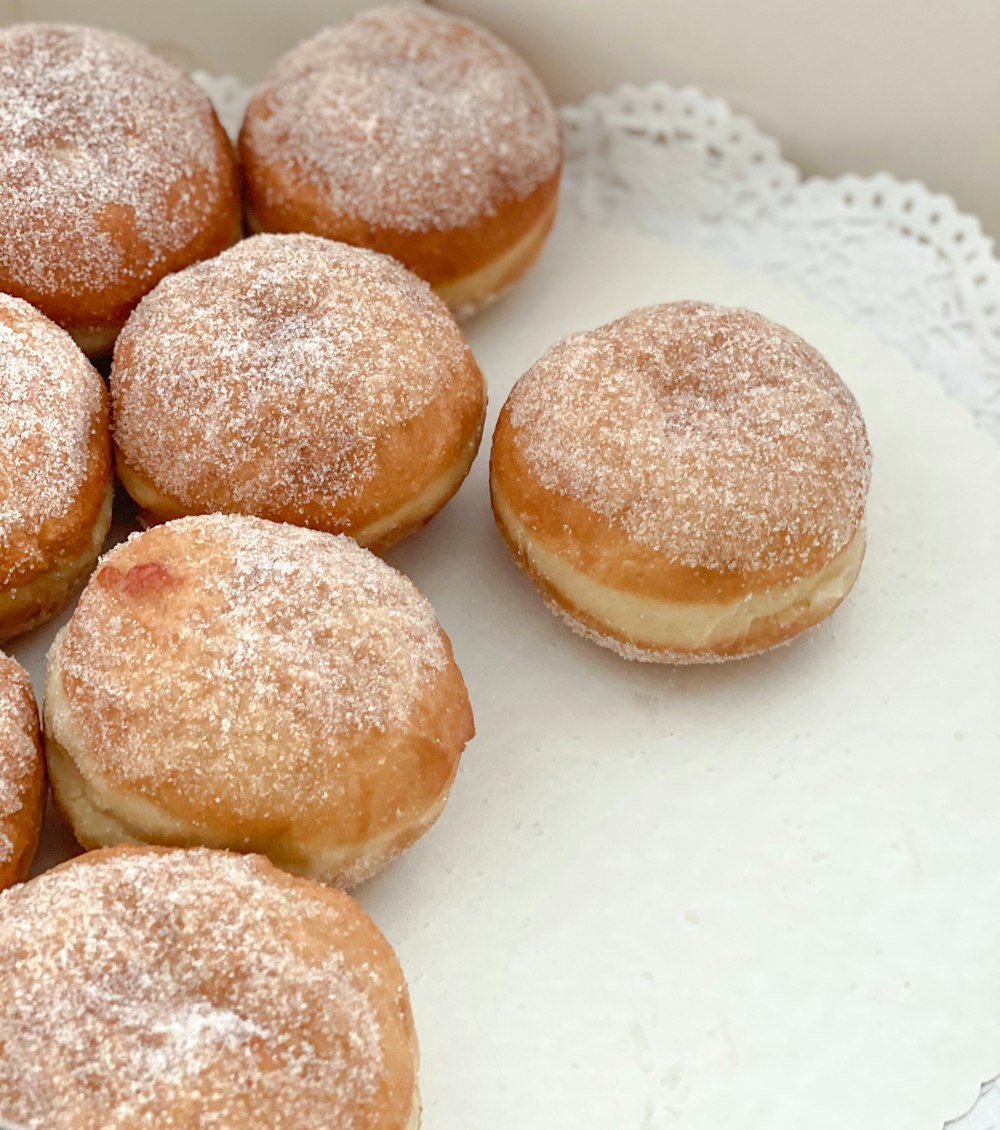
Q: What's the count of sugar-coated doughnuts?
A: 8